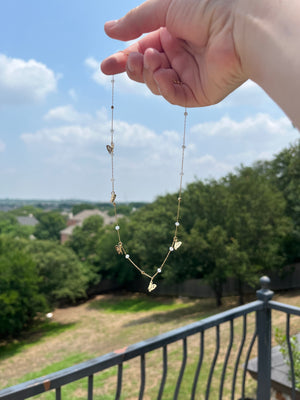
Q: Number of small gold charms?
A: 5